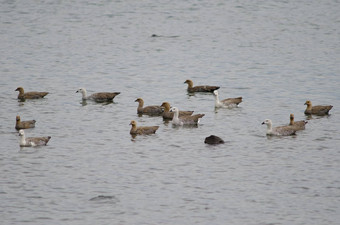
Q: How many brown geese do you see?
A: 8